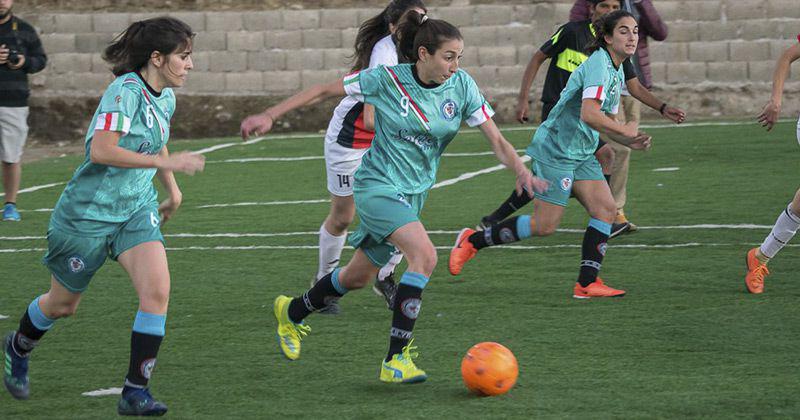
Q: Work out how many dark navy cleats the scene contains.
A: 2